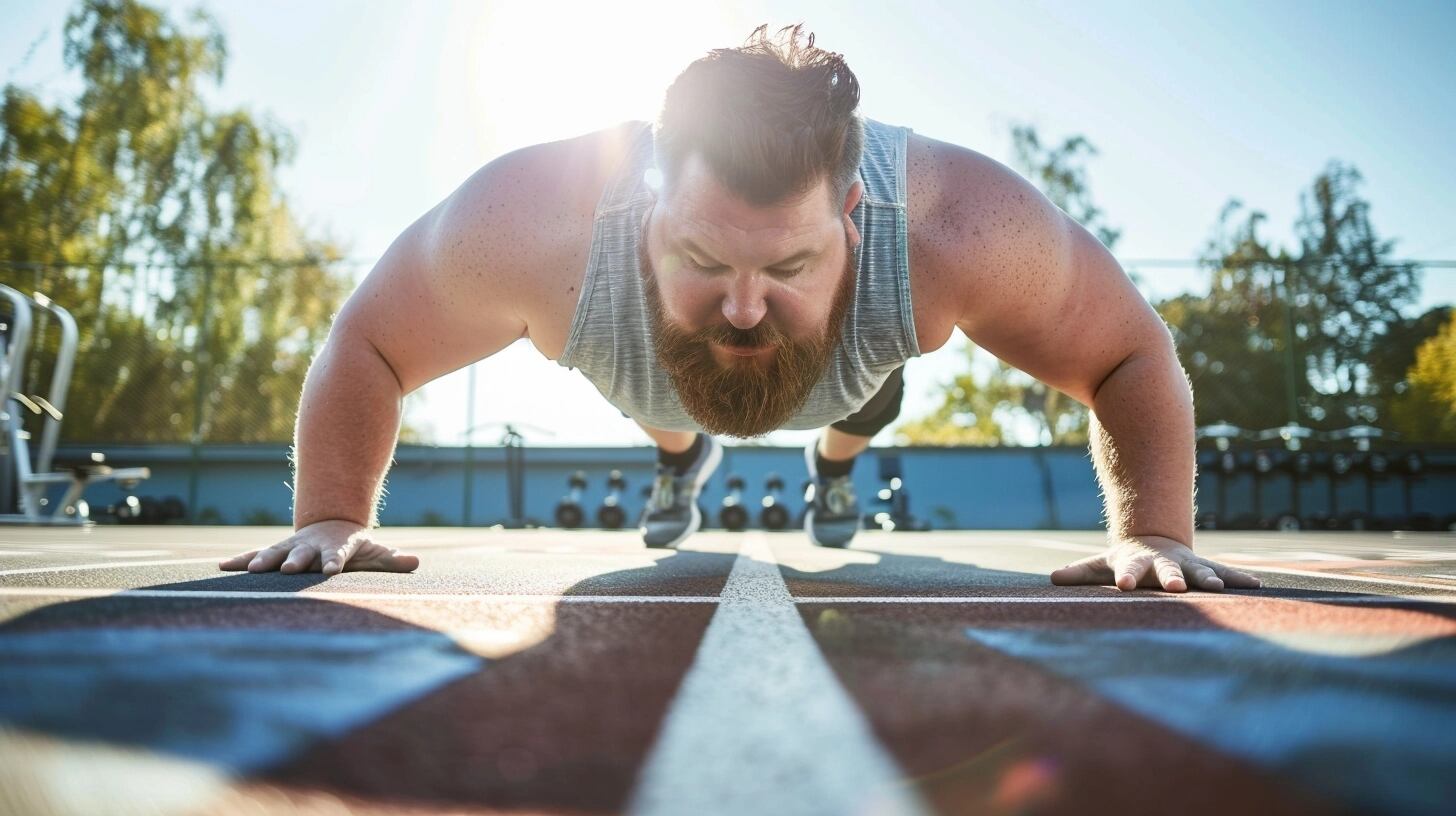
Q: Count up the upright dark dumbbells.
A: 4